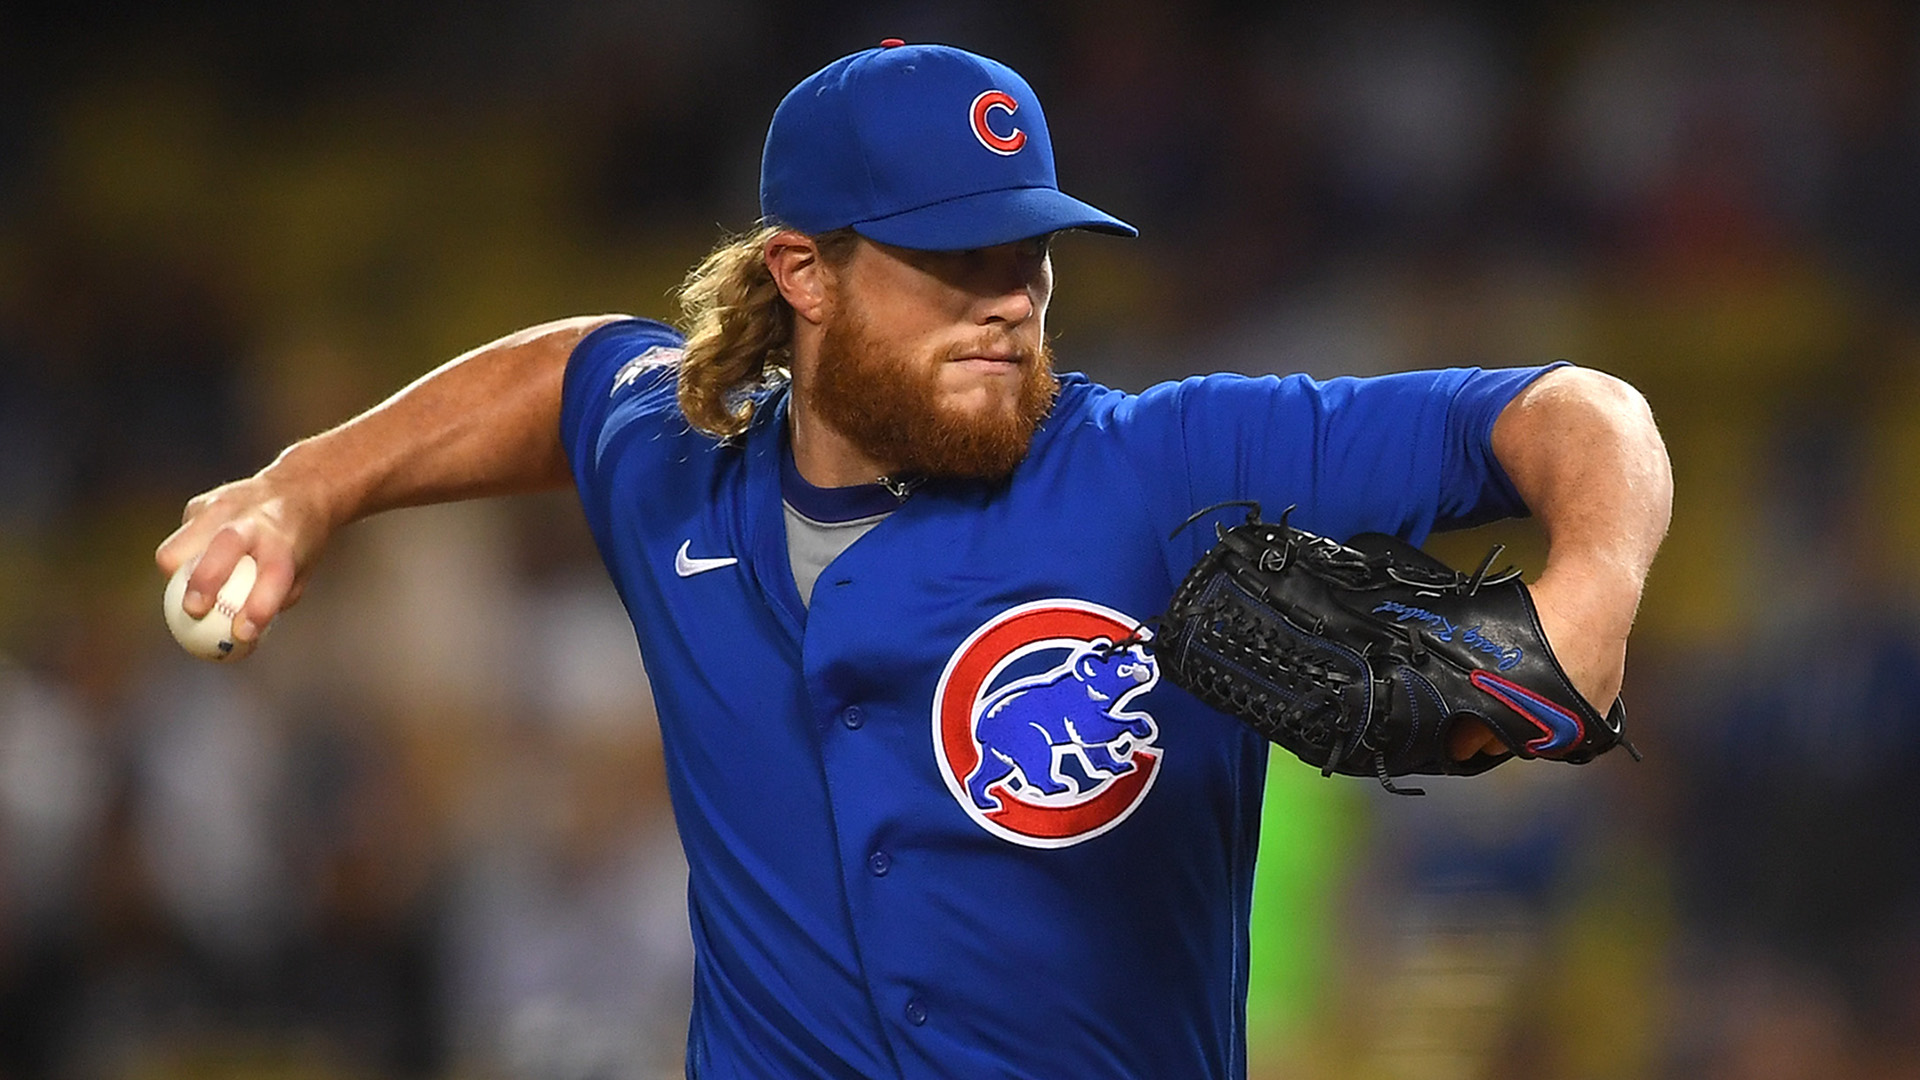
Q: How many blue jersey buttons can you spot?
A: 3